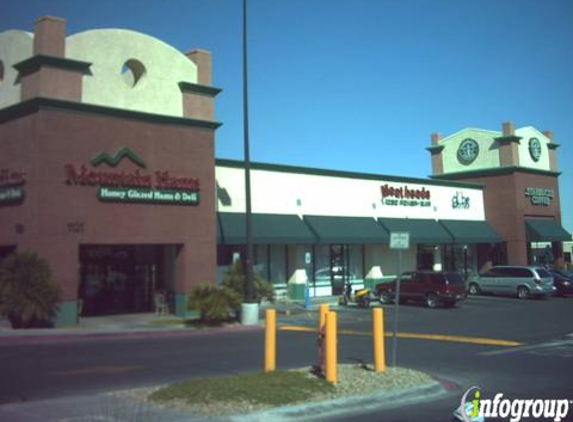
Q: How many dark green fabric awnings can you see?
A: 5